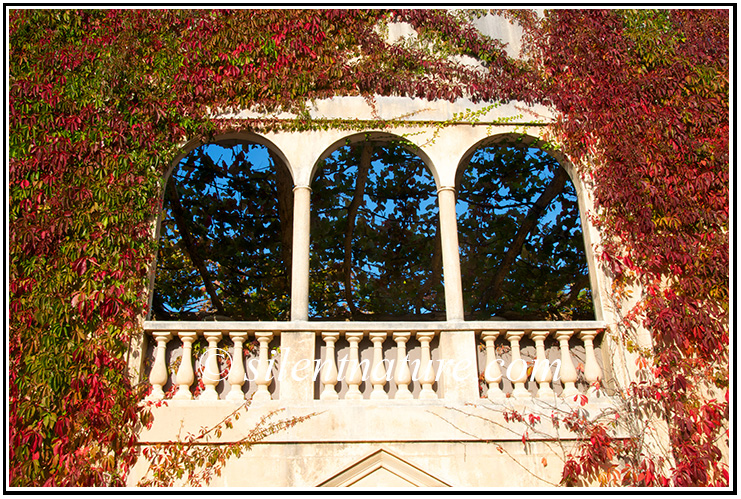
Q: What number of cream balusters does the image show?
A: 15